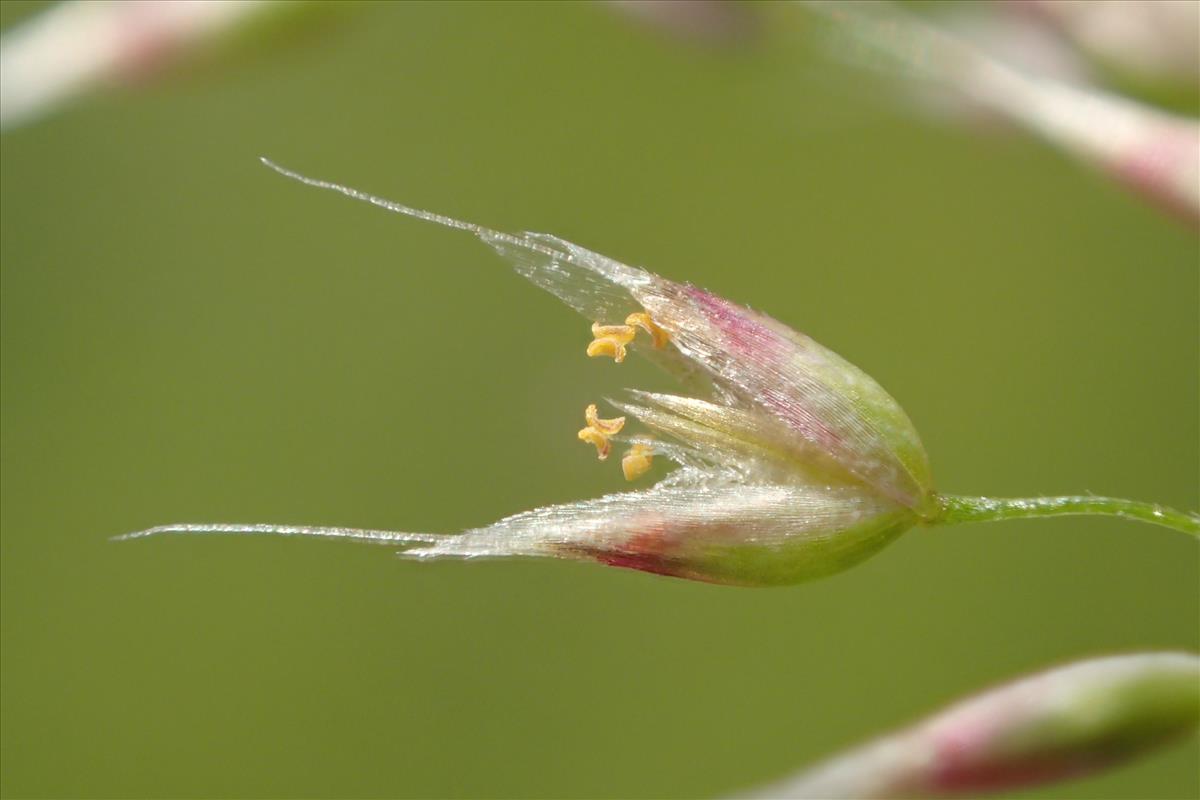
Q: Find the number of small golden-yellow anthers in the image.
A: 4